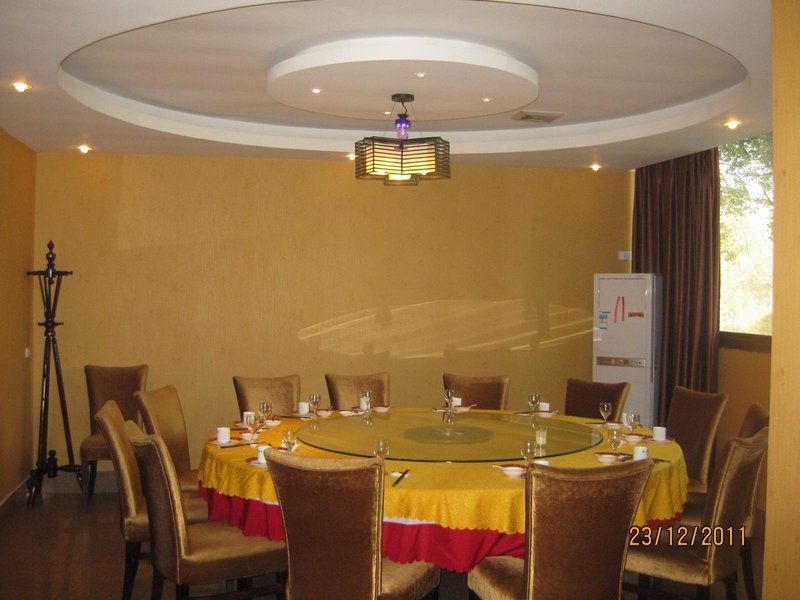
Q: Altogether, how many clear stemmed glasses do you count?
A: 12